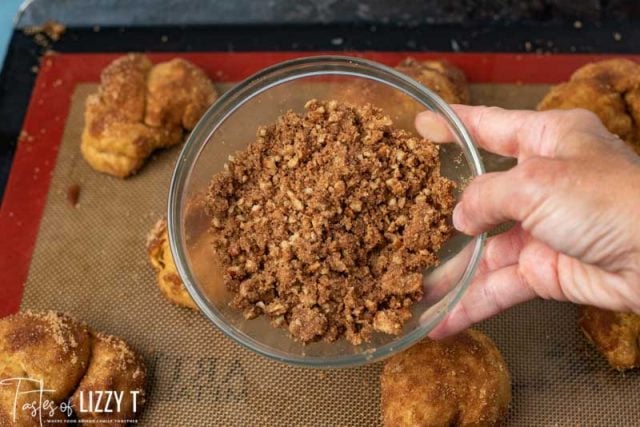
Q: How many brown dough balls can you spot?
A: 7